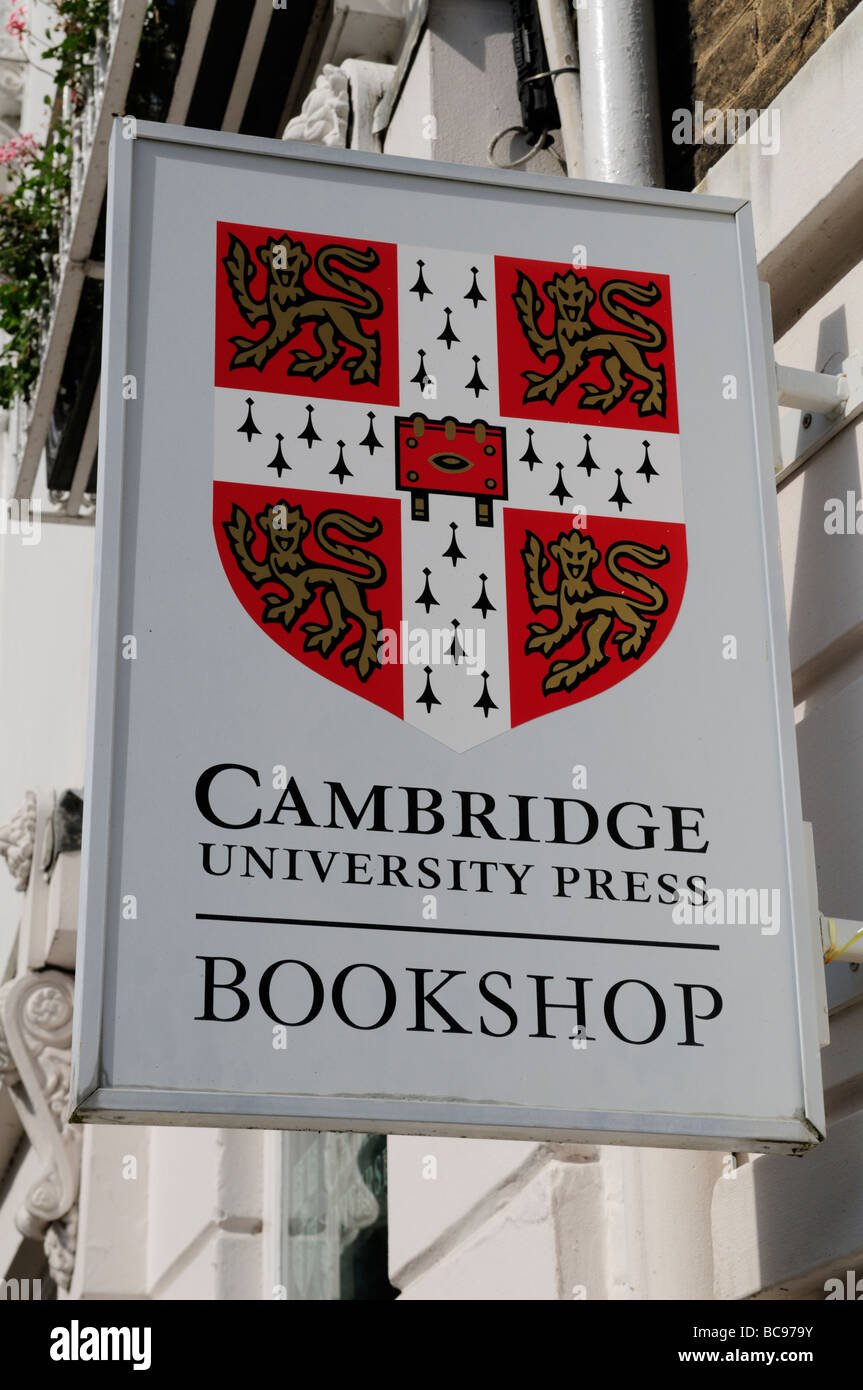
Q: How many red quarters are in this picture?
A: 4